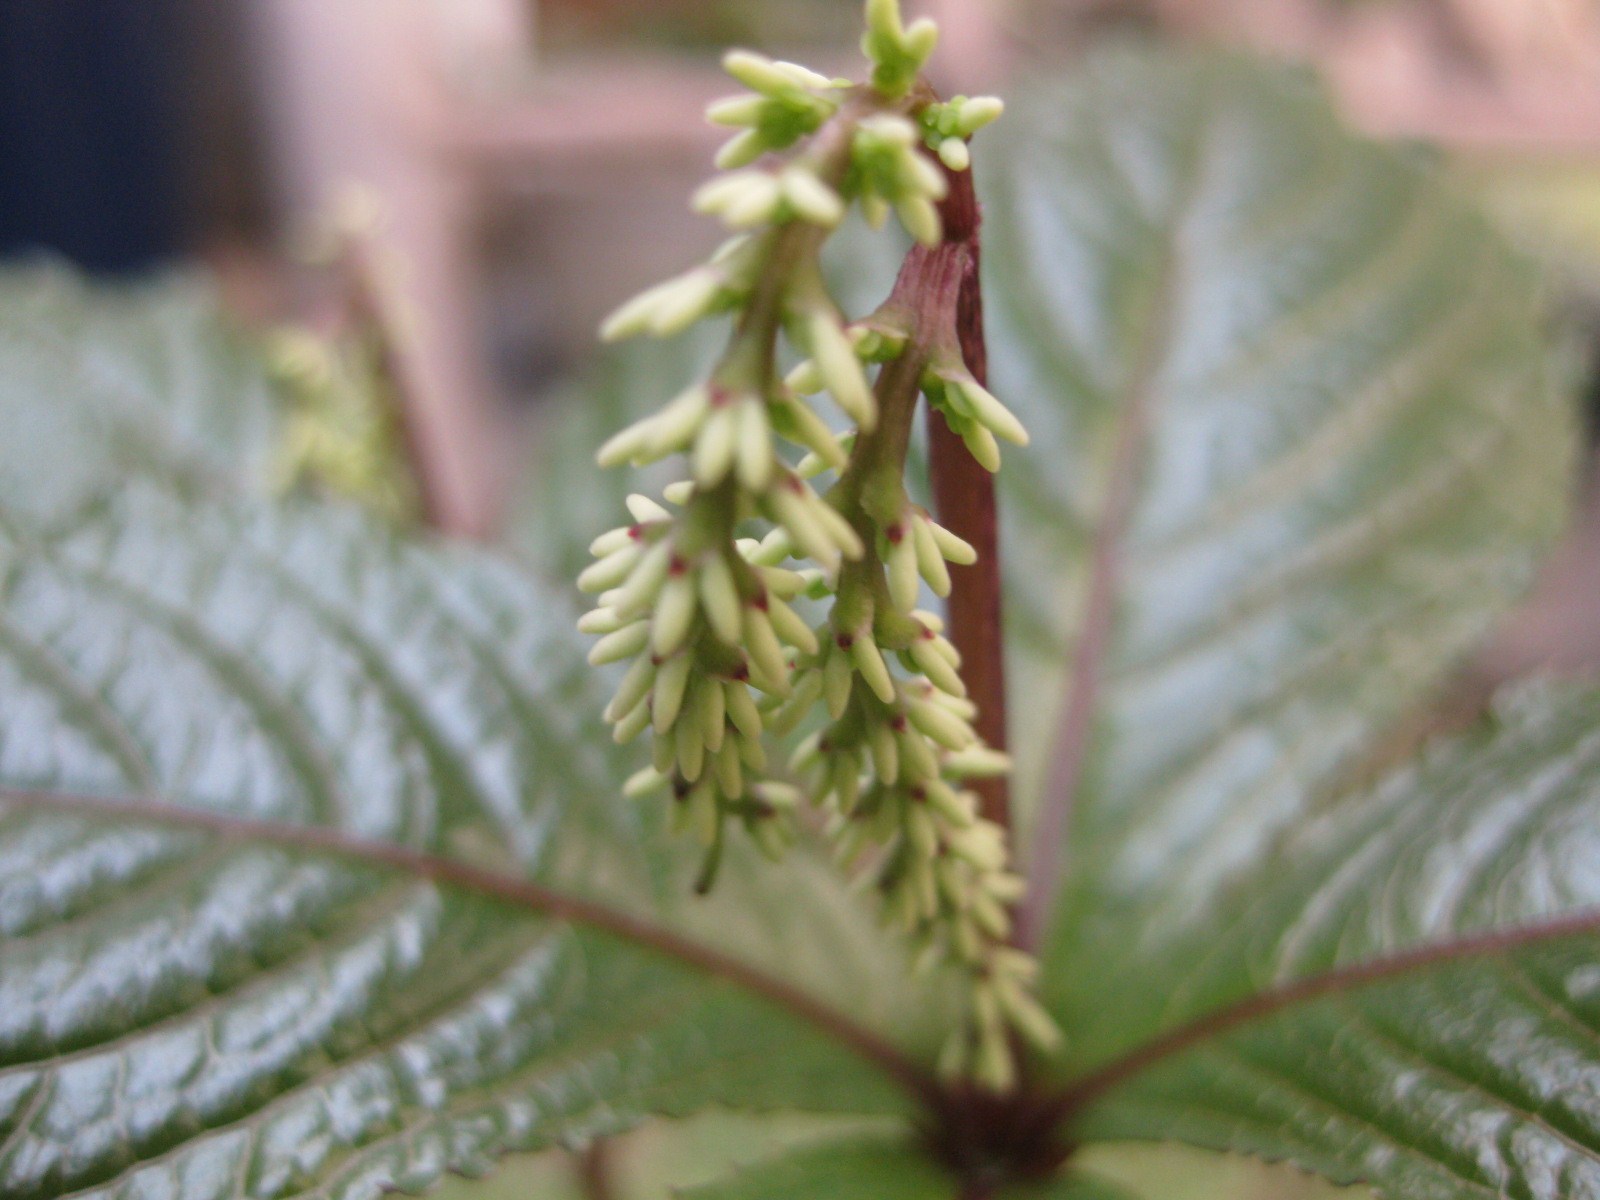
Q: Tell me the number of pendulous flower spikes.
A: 2